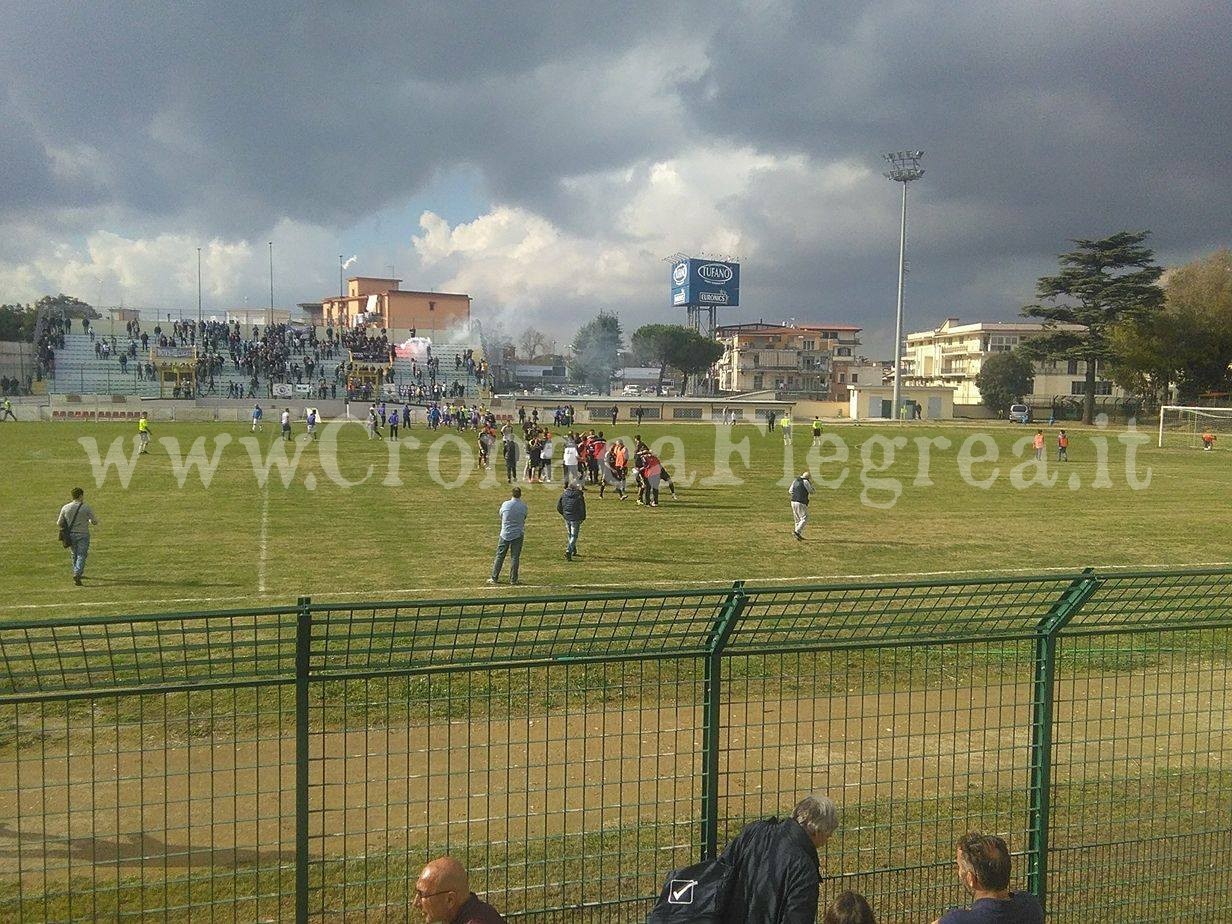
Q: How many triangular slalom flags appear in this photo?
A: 0